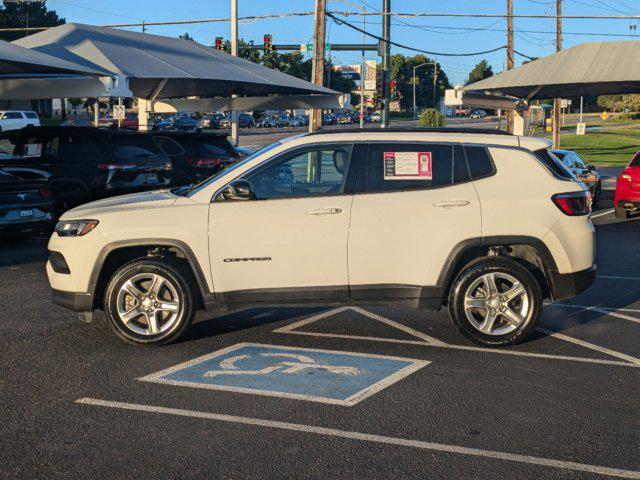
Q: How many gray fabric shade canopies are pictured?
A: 3